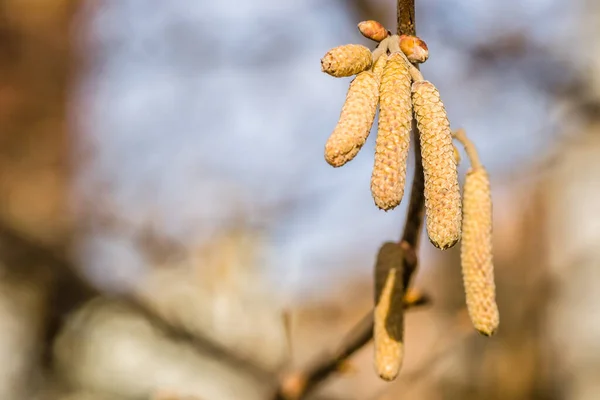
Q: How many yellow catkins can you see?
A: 6